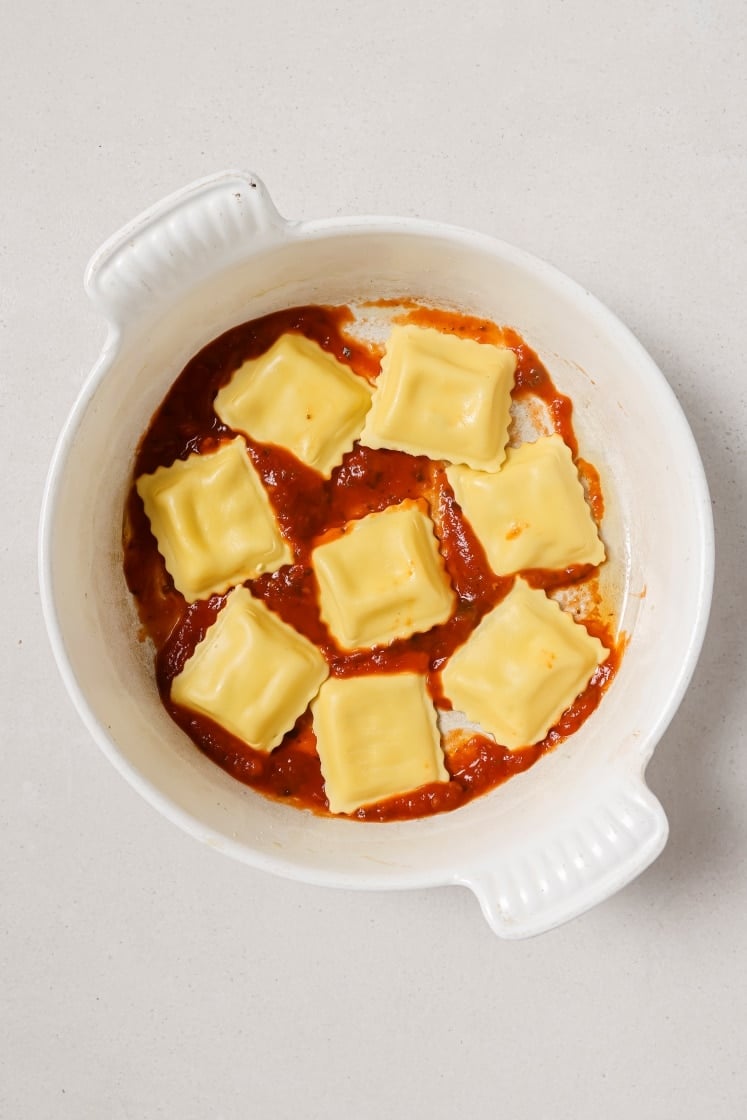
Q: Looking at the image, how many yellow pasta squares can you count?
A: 8